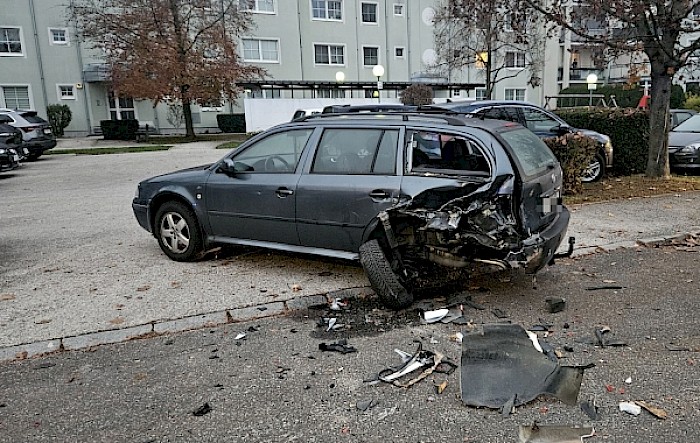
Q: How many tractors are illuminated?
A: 0